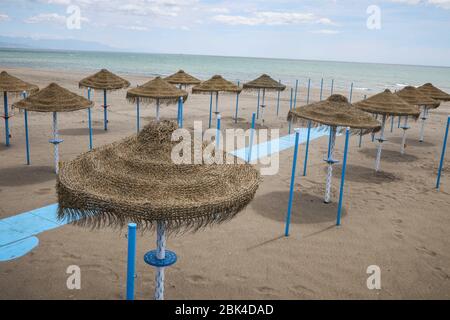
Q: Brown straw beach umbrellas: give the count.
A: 12